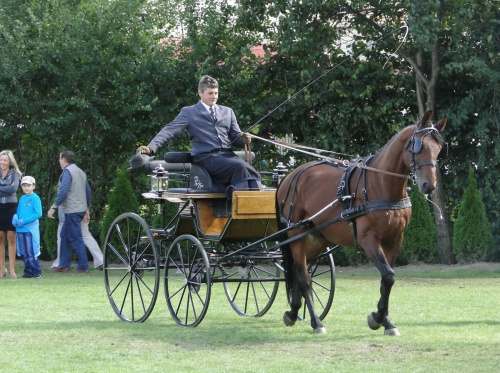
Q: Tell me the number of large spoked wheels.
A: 4